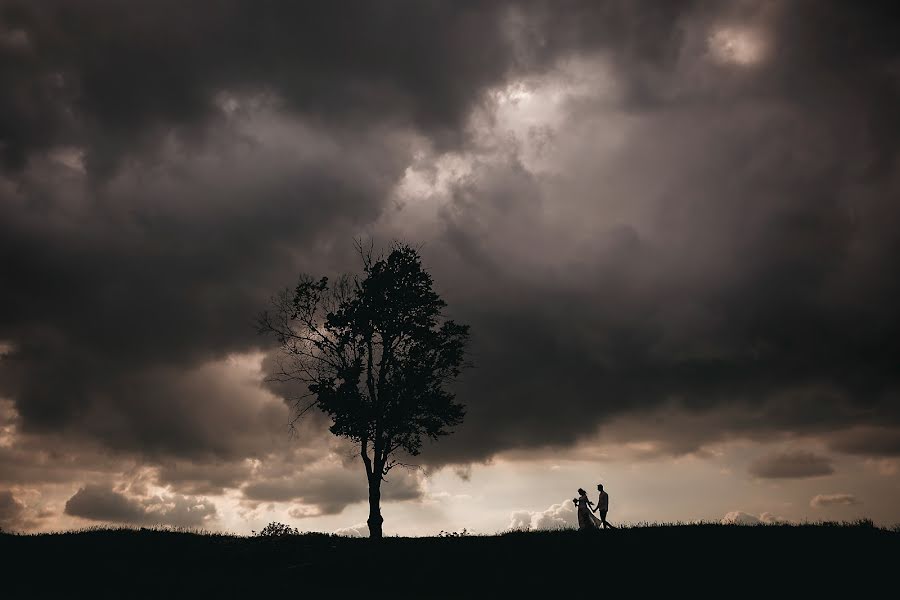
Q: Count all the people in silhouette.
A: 2